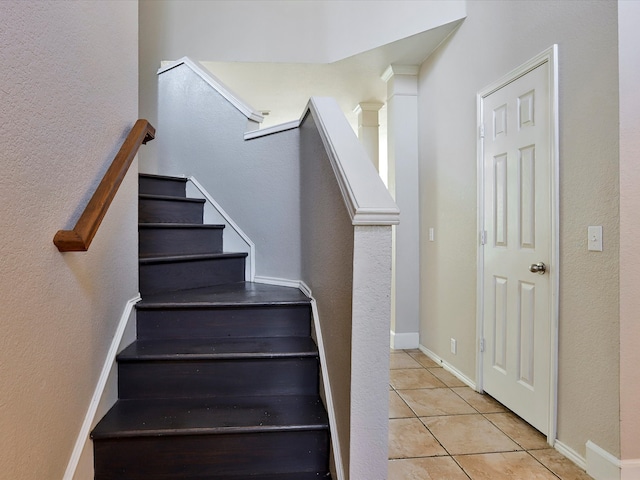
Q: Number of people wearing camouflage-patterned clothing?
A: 0